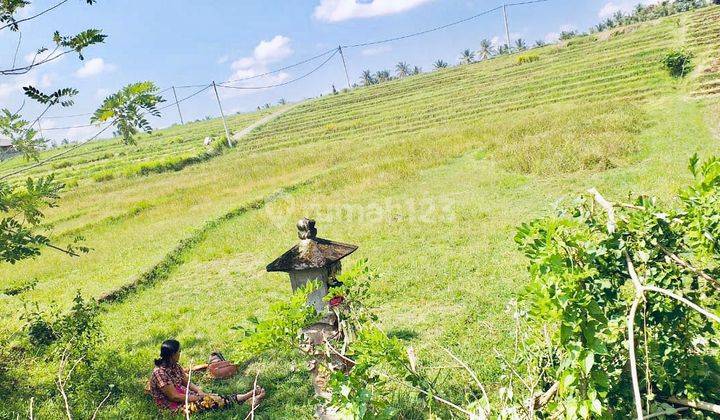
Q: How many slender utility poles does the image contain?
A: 4